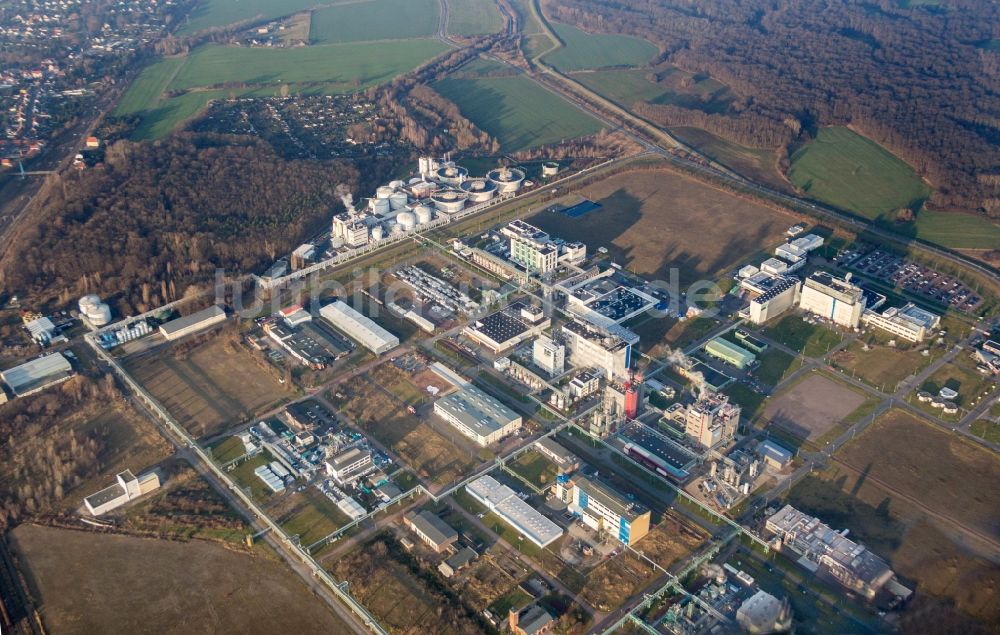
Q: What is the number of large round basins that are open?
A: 4